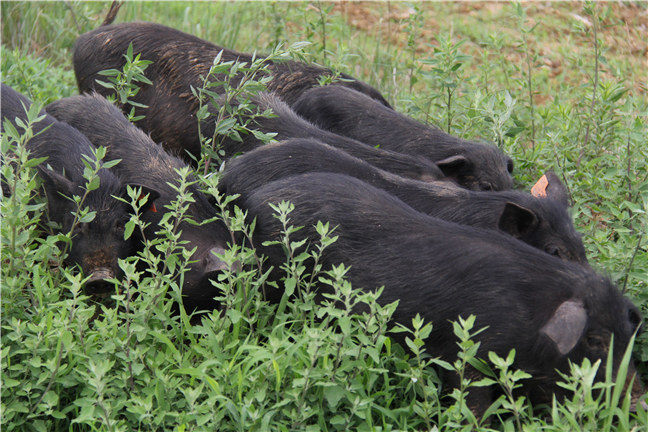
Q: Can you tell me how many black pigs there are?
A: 7